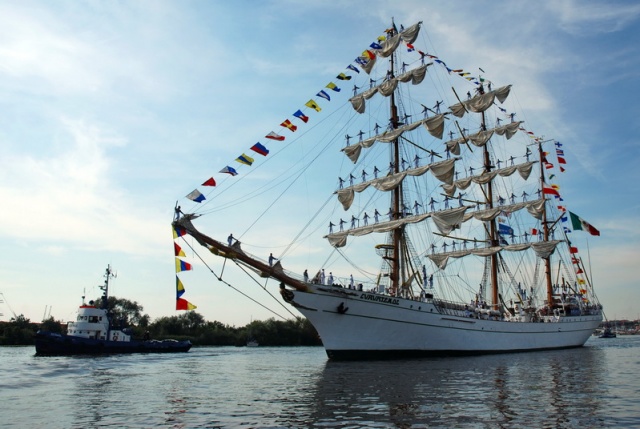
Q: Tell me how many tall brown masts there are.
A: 3